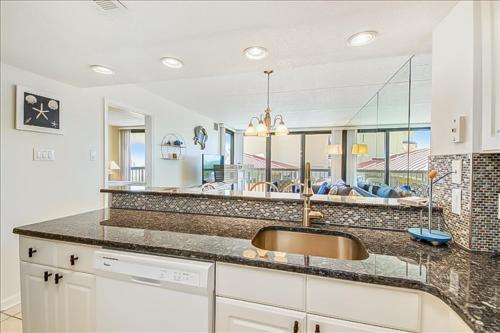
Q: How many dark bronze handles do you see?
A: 6